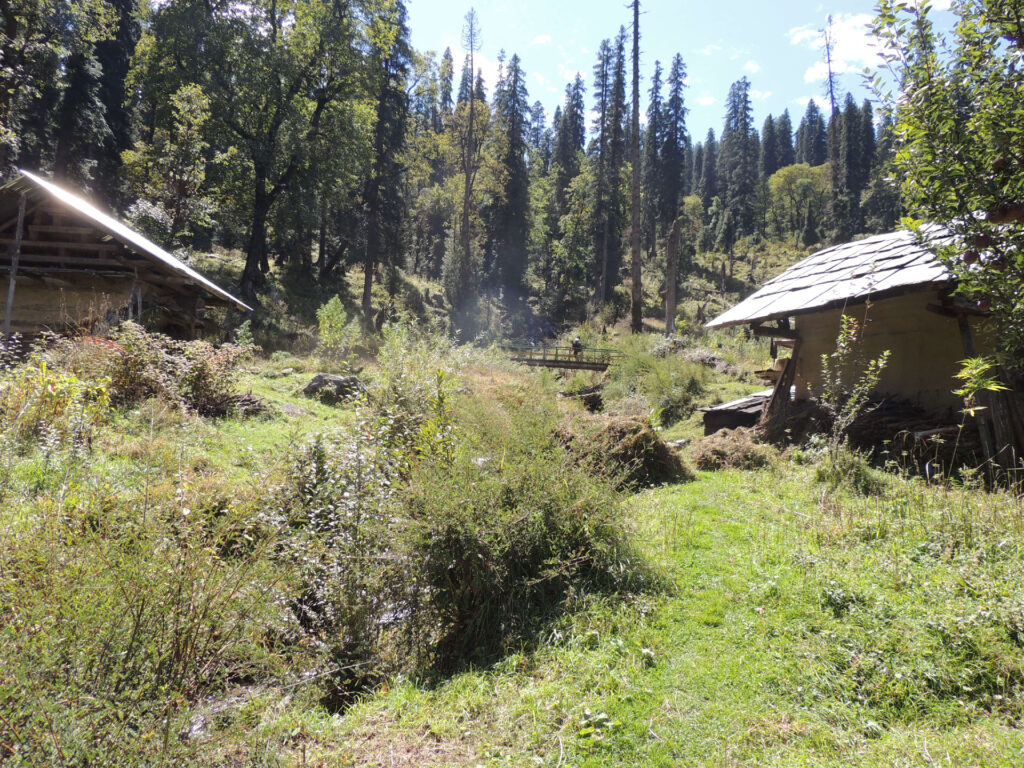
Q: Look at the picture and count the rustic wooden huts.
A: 2